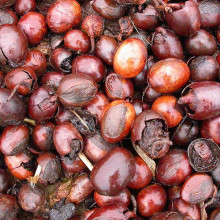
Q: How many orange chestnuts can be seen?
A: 4